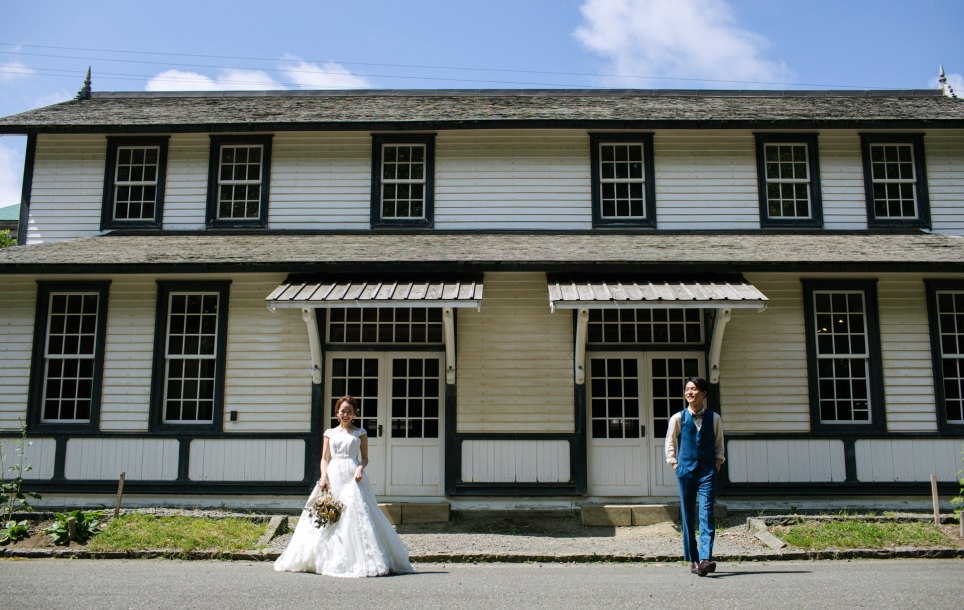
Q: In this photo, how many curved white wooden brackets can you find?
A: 4